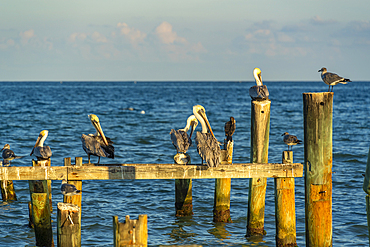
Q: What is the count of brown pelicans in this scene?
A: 5